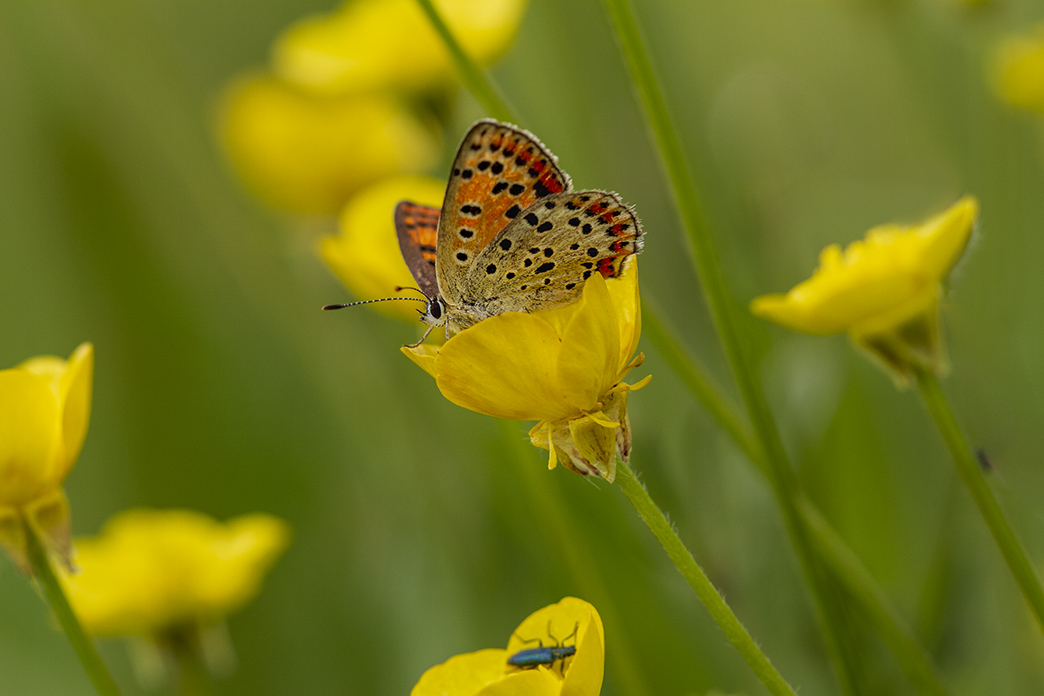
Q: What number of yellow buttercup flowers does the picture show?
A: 9